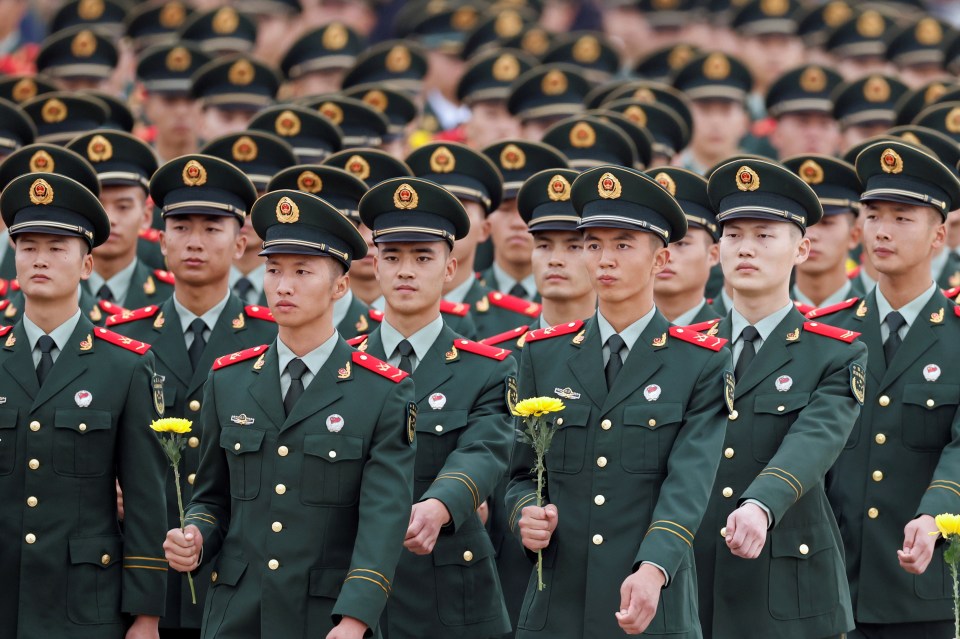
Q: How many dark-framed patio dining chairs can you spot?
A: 0